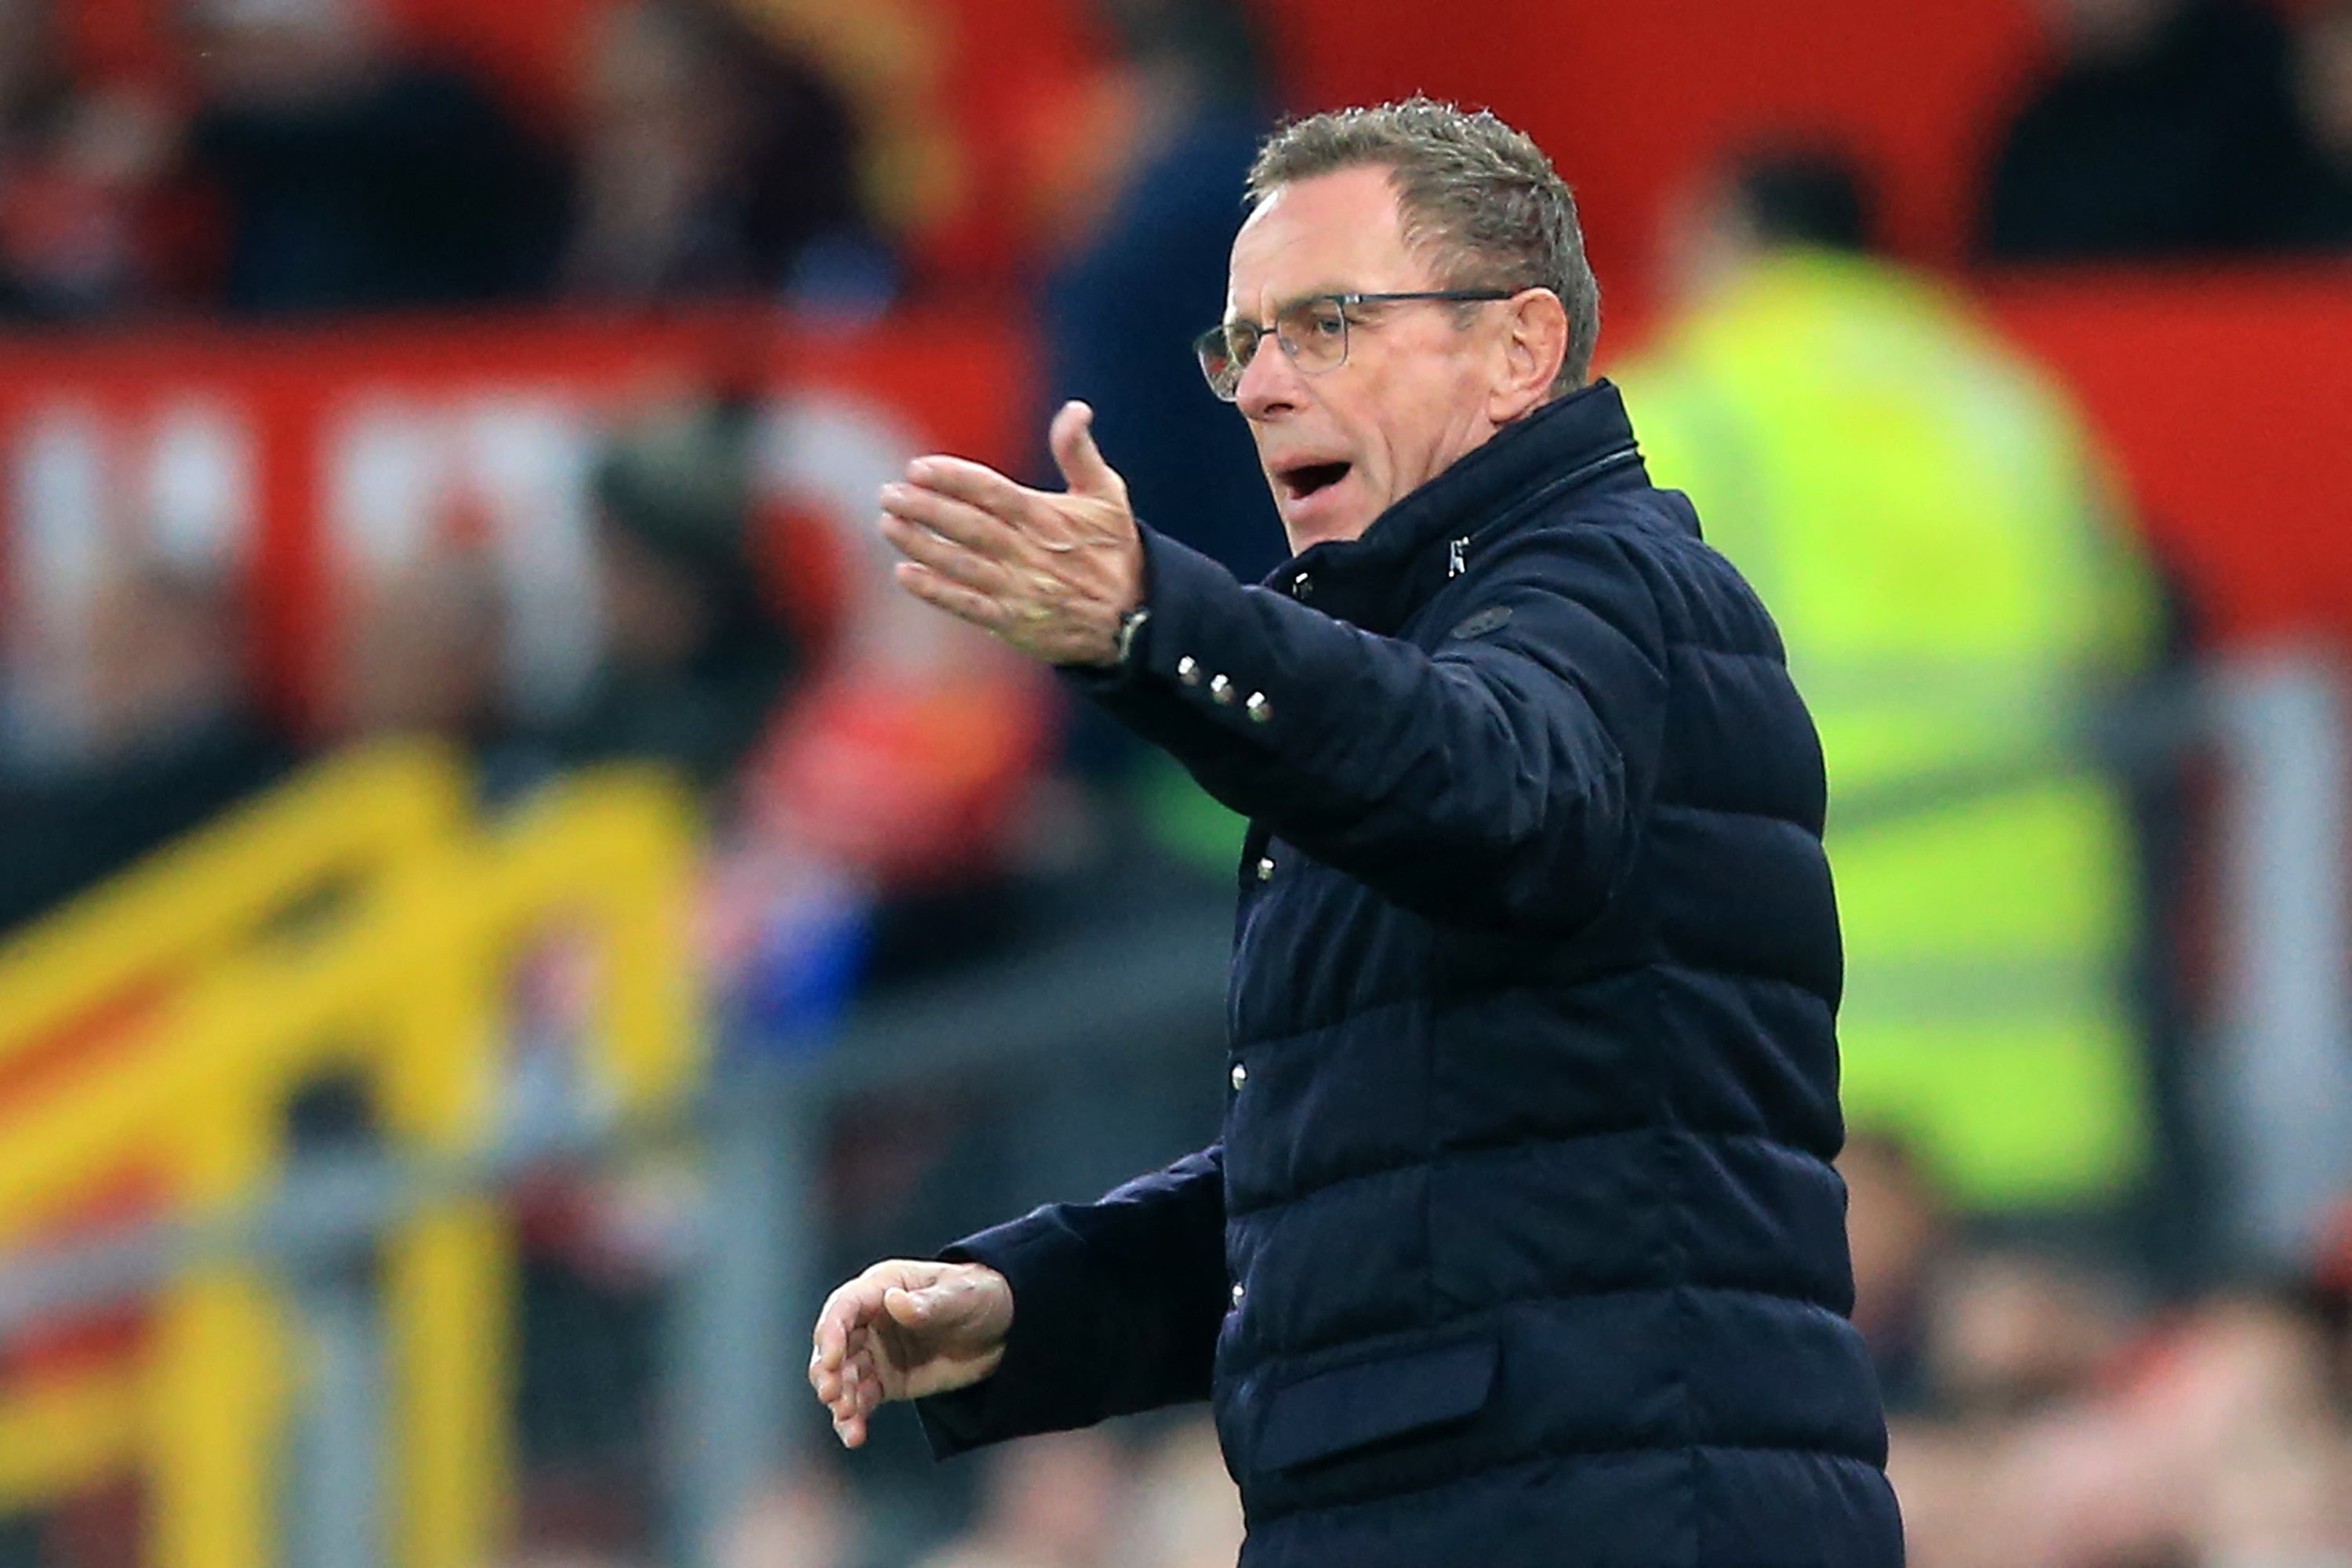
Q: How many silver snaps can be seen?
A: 7